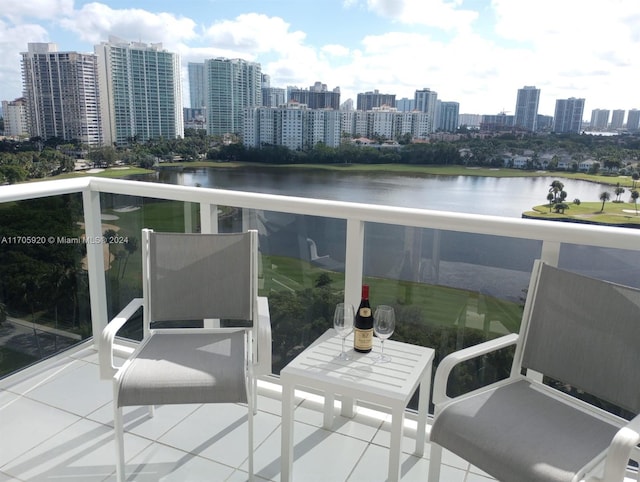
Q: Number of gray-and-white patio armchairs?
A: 2